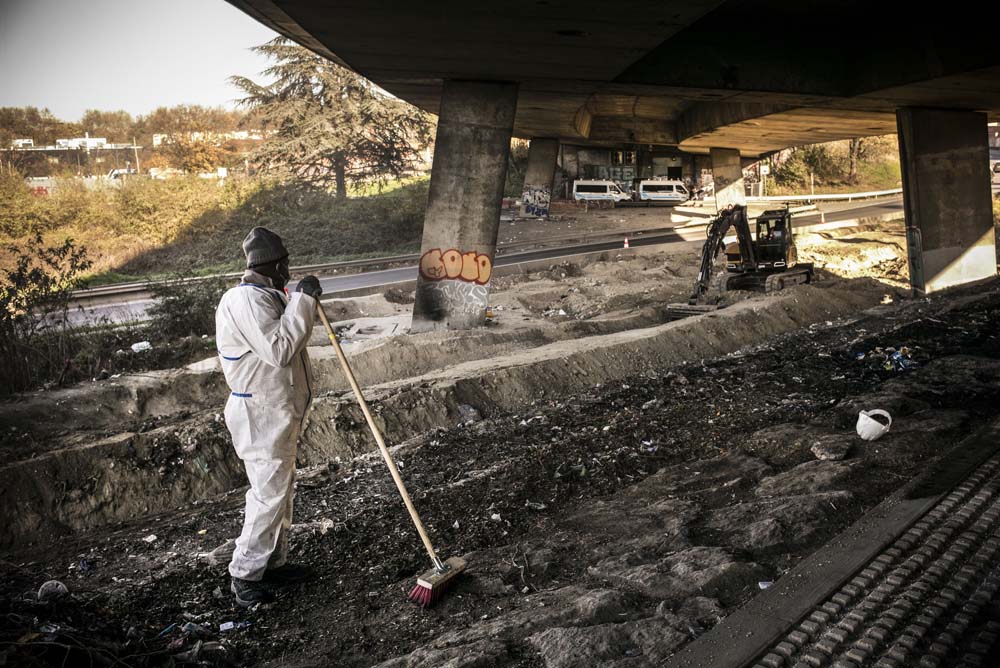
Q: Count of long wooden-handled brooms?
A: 1